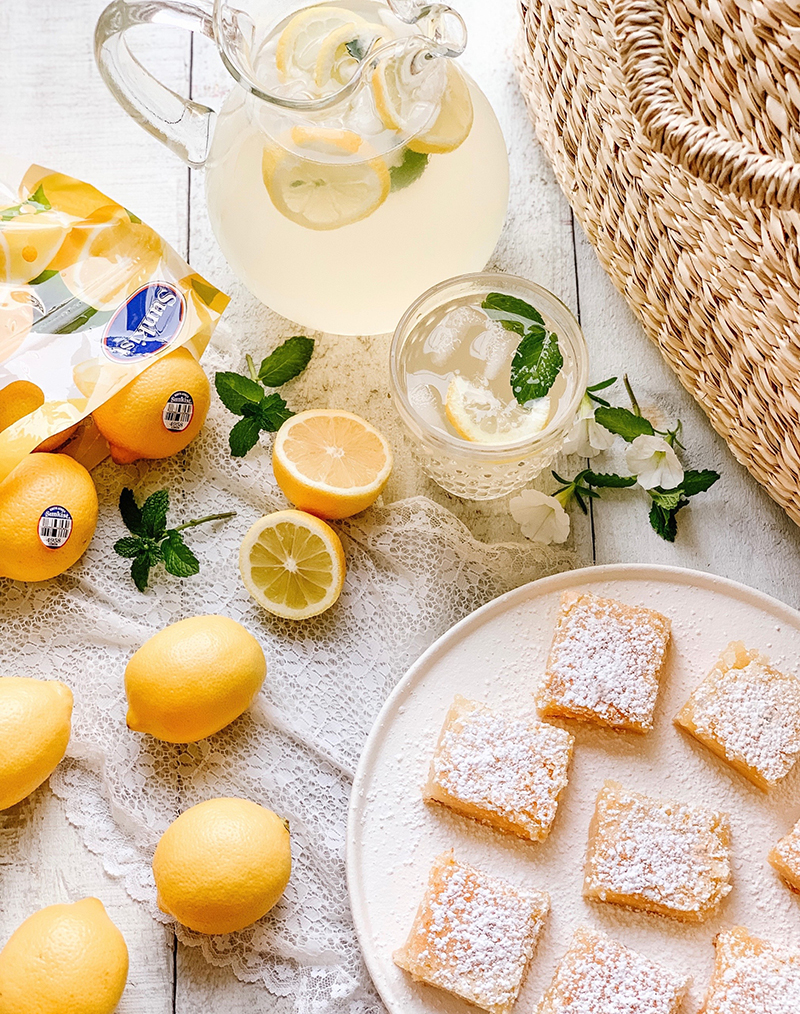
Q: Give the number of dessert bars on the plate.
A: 8